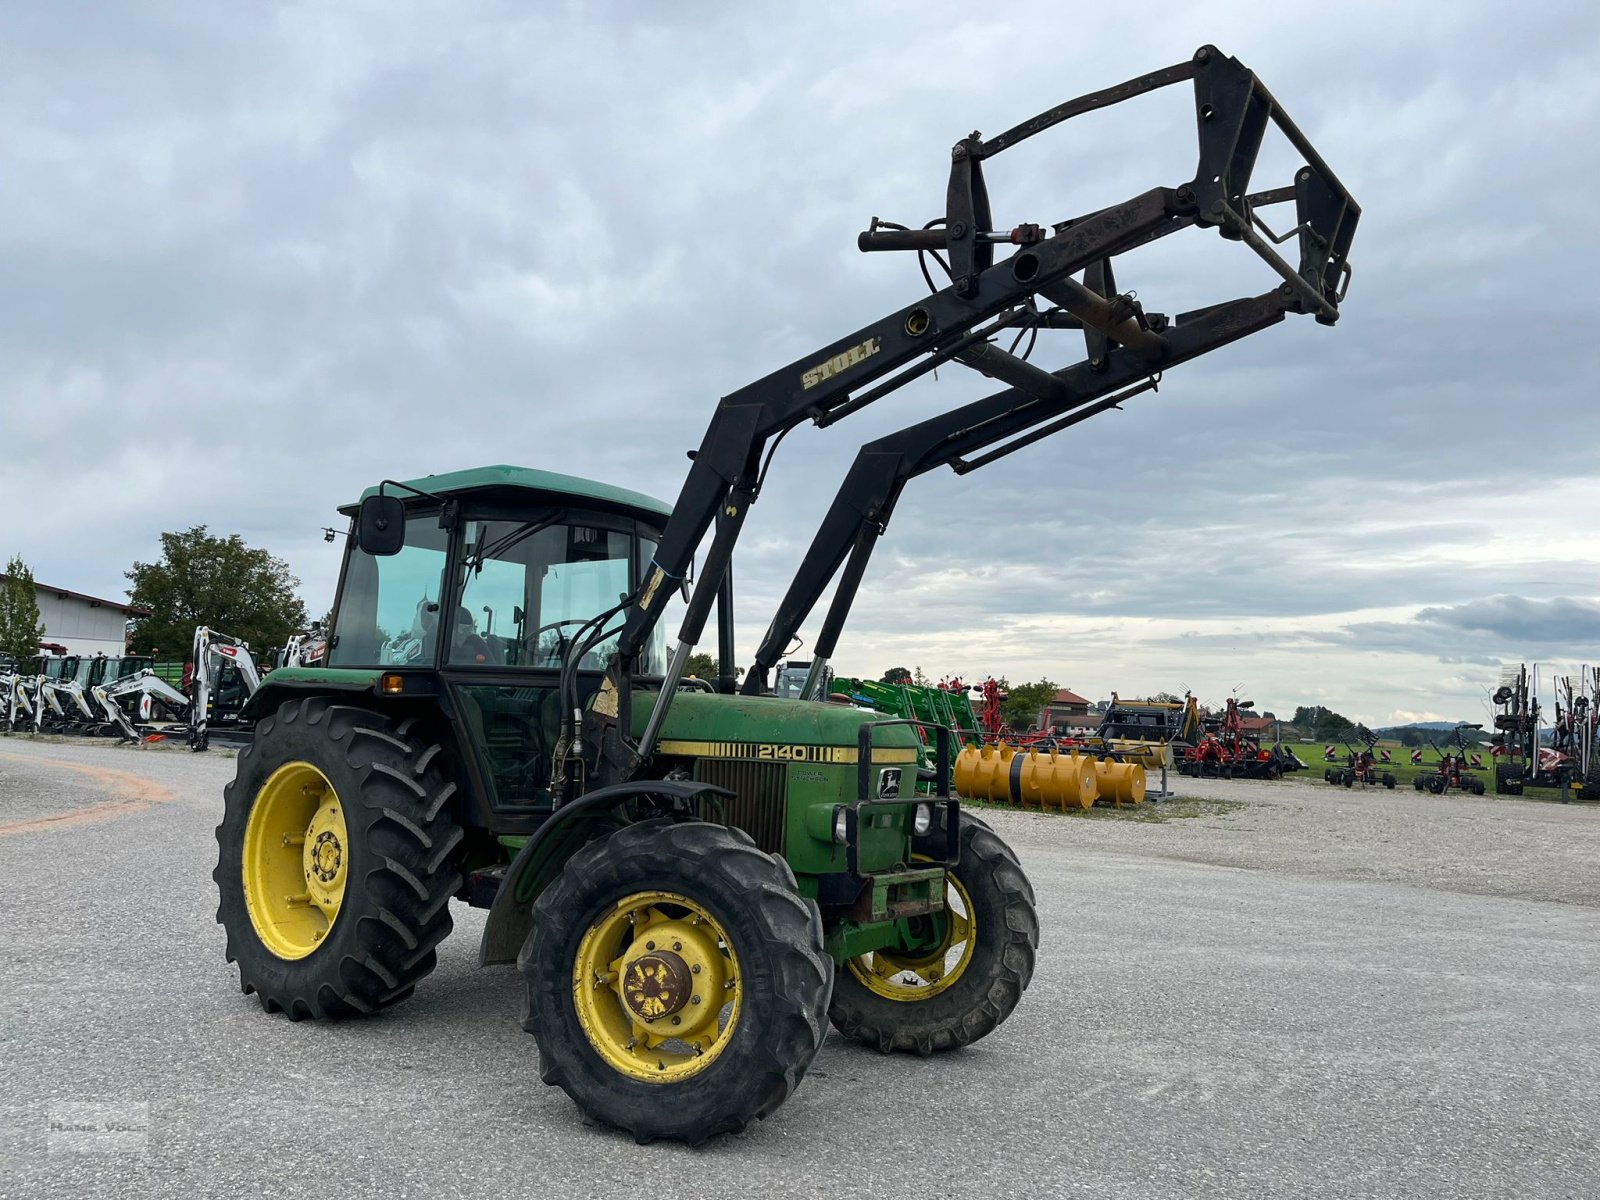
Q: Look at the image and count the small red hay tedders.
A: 2